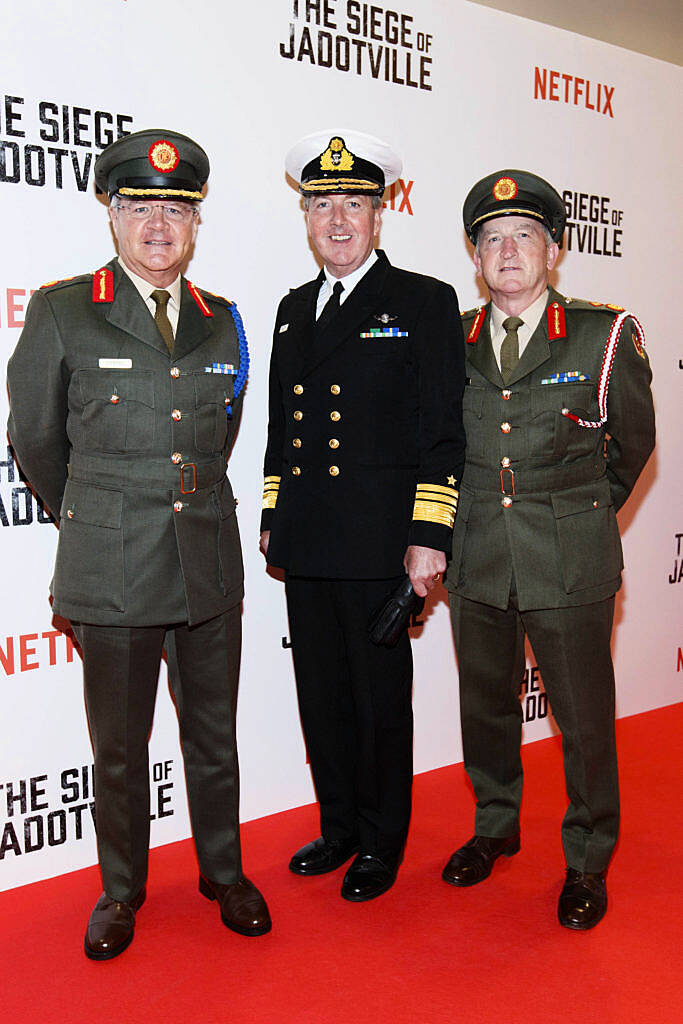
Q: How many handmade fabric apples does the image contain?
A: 0